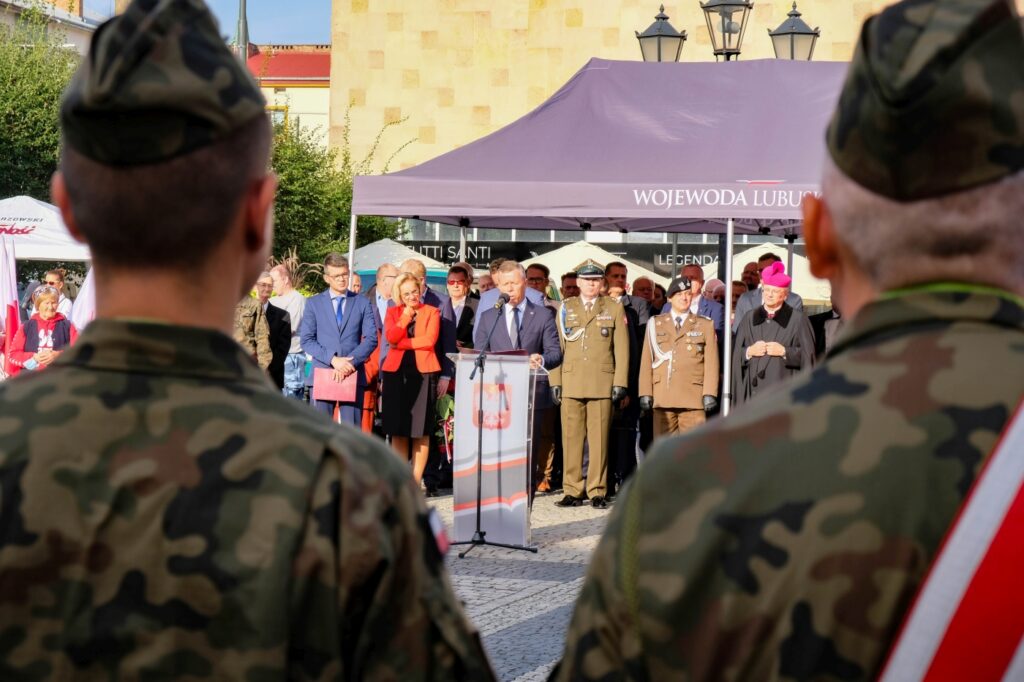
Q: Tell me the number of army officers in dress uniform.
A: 2